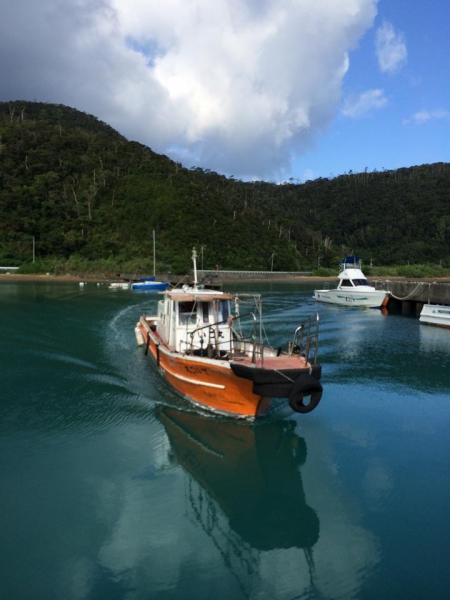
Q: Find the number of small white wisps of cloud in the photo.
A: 3